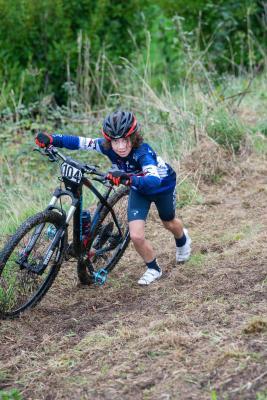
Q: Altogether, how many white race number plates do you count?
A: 1